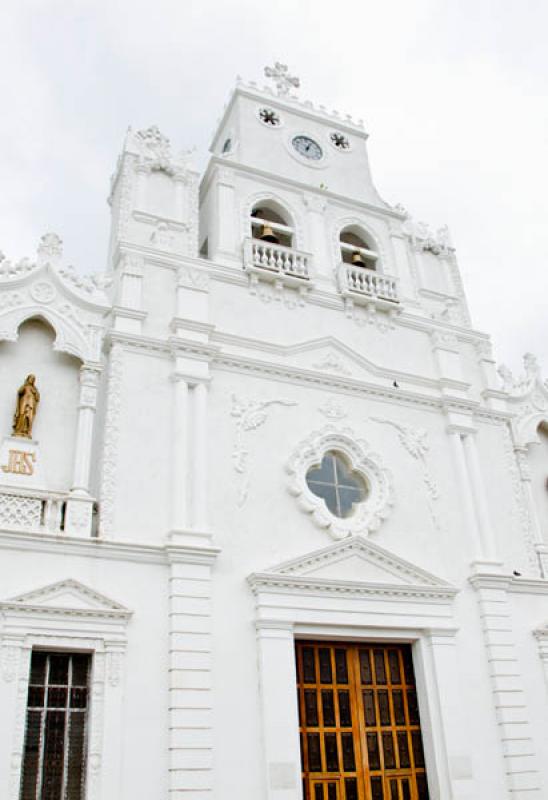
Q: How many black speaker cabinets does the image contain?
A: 0